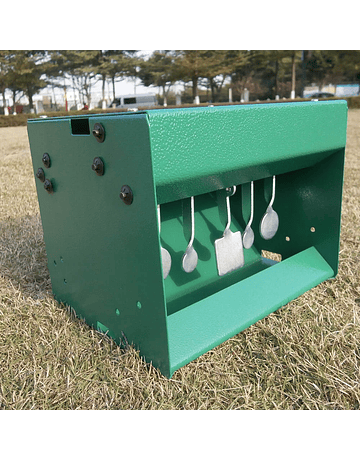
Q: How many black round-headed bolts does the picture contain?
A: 6